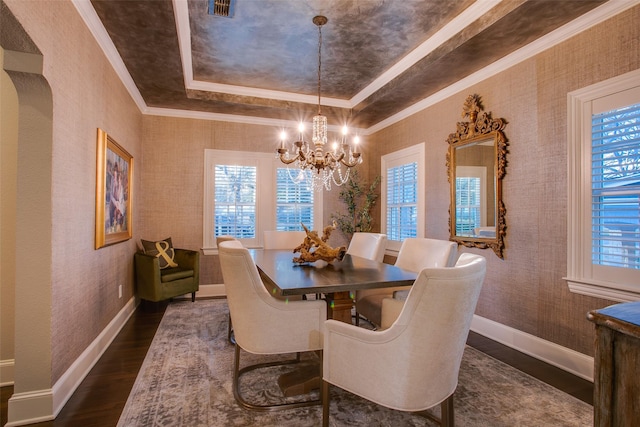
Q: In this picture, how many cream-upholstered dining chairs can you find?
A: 6